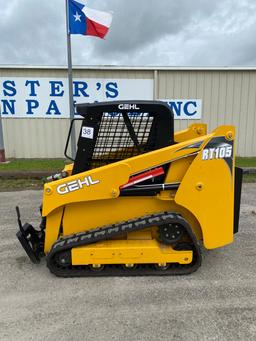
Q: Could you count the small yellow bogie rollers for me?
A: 3